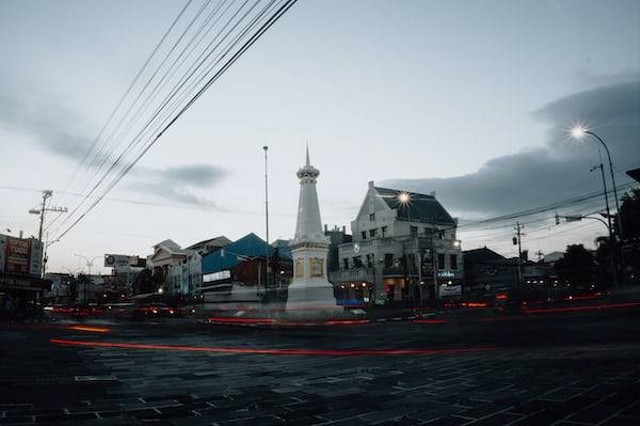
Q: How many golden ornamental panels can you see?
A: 2